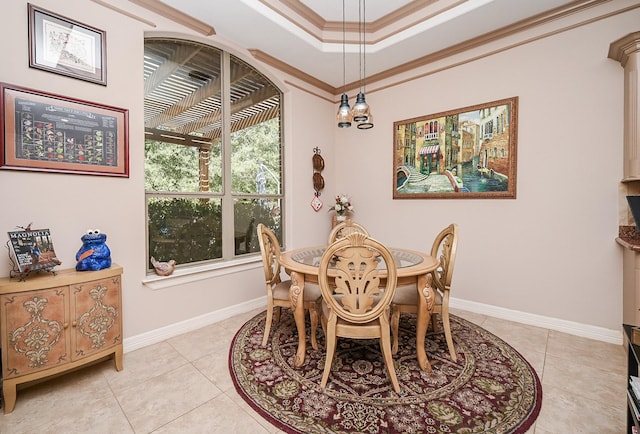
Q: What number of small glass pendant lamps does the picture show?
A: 3